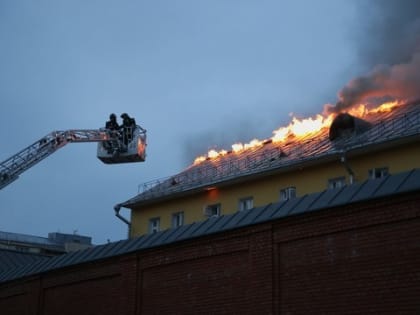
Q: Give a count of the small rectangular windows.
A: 7